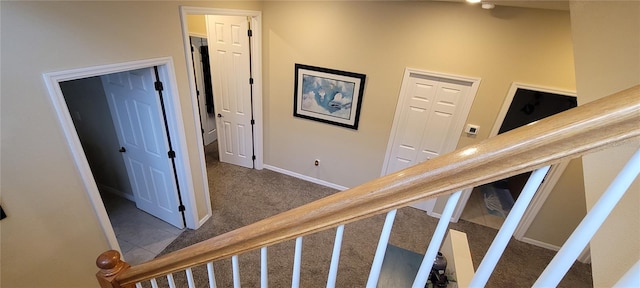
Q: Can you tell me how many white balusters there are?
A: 14